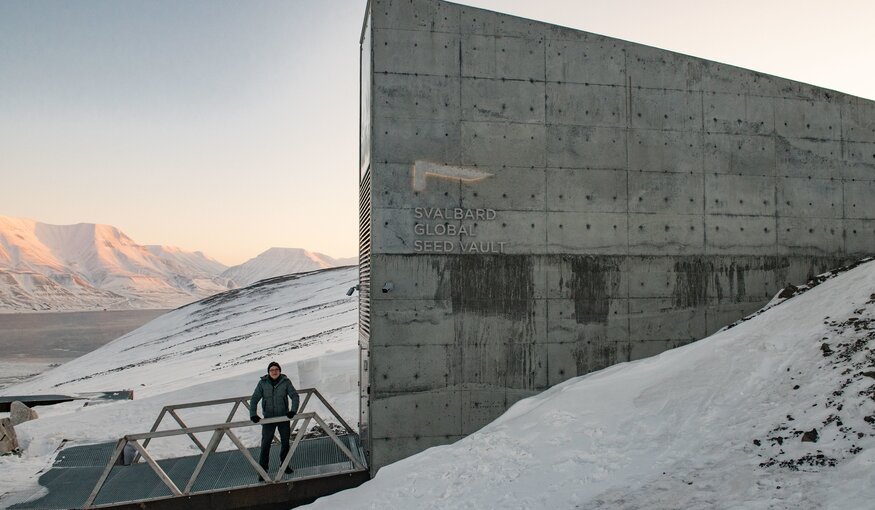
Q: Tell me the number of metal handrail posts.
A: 12